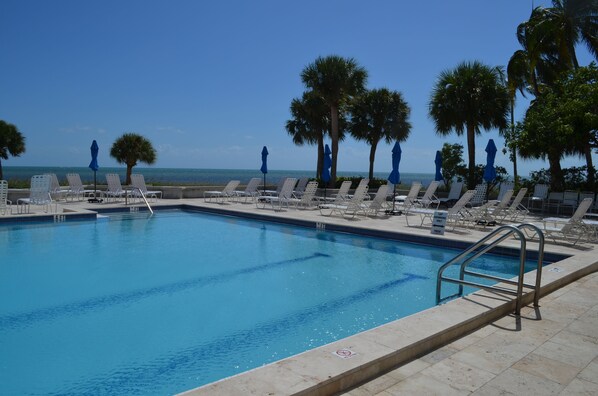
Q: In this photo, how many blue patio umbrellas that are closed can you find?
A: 6